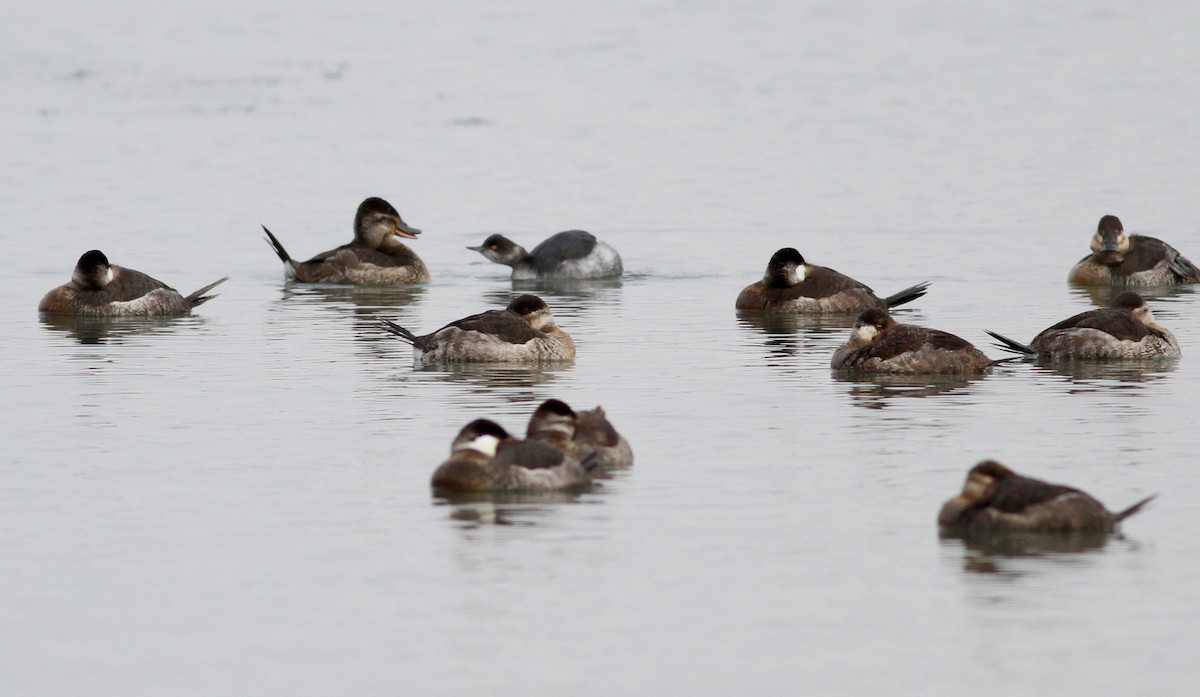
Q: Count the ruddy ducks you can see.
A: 10